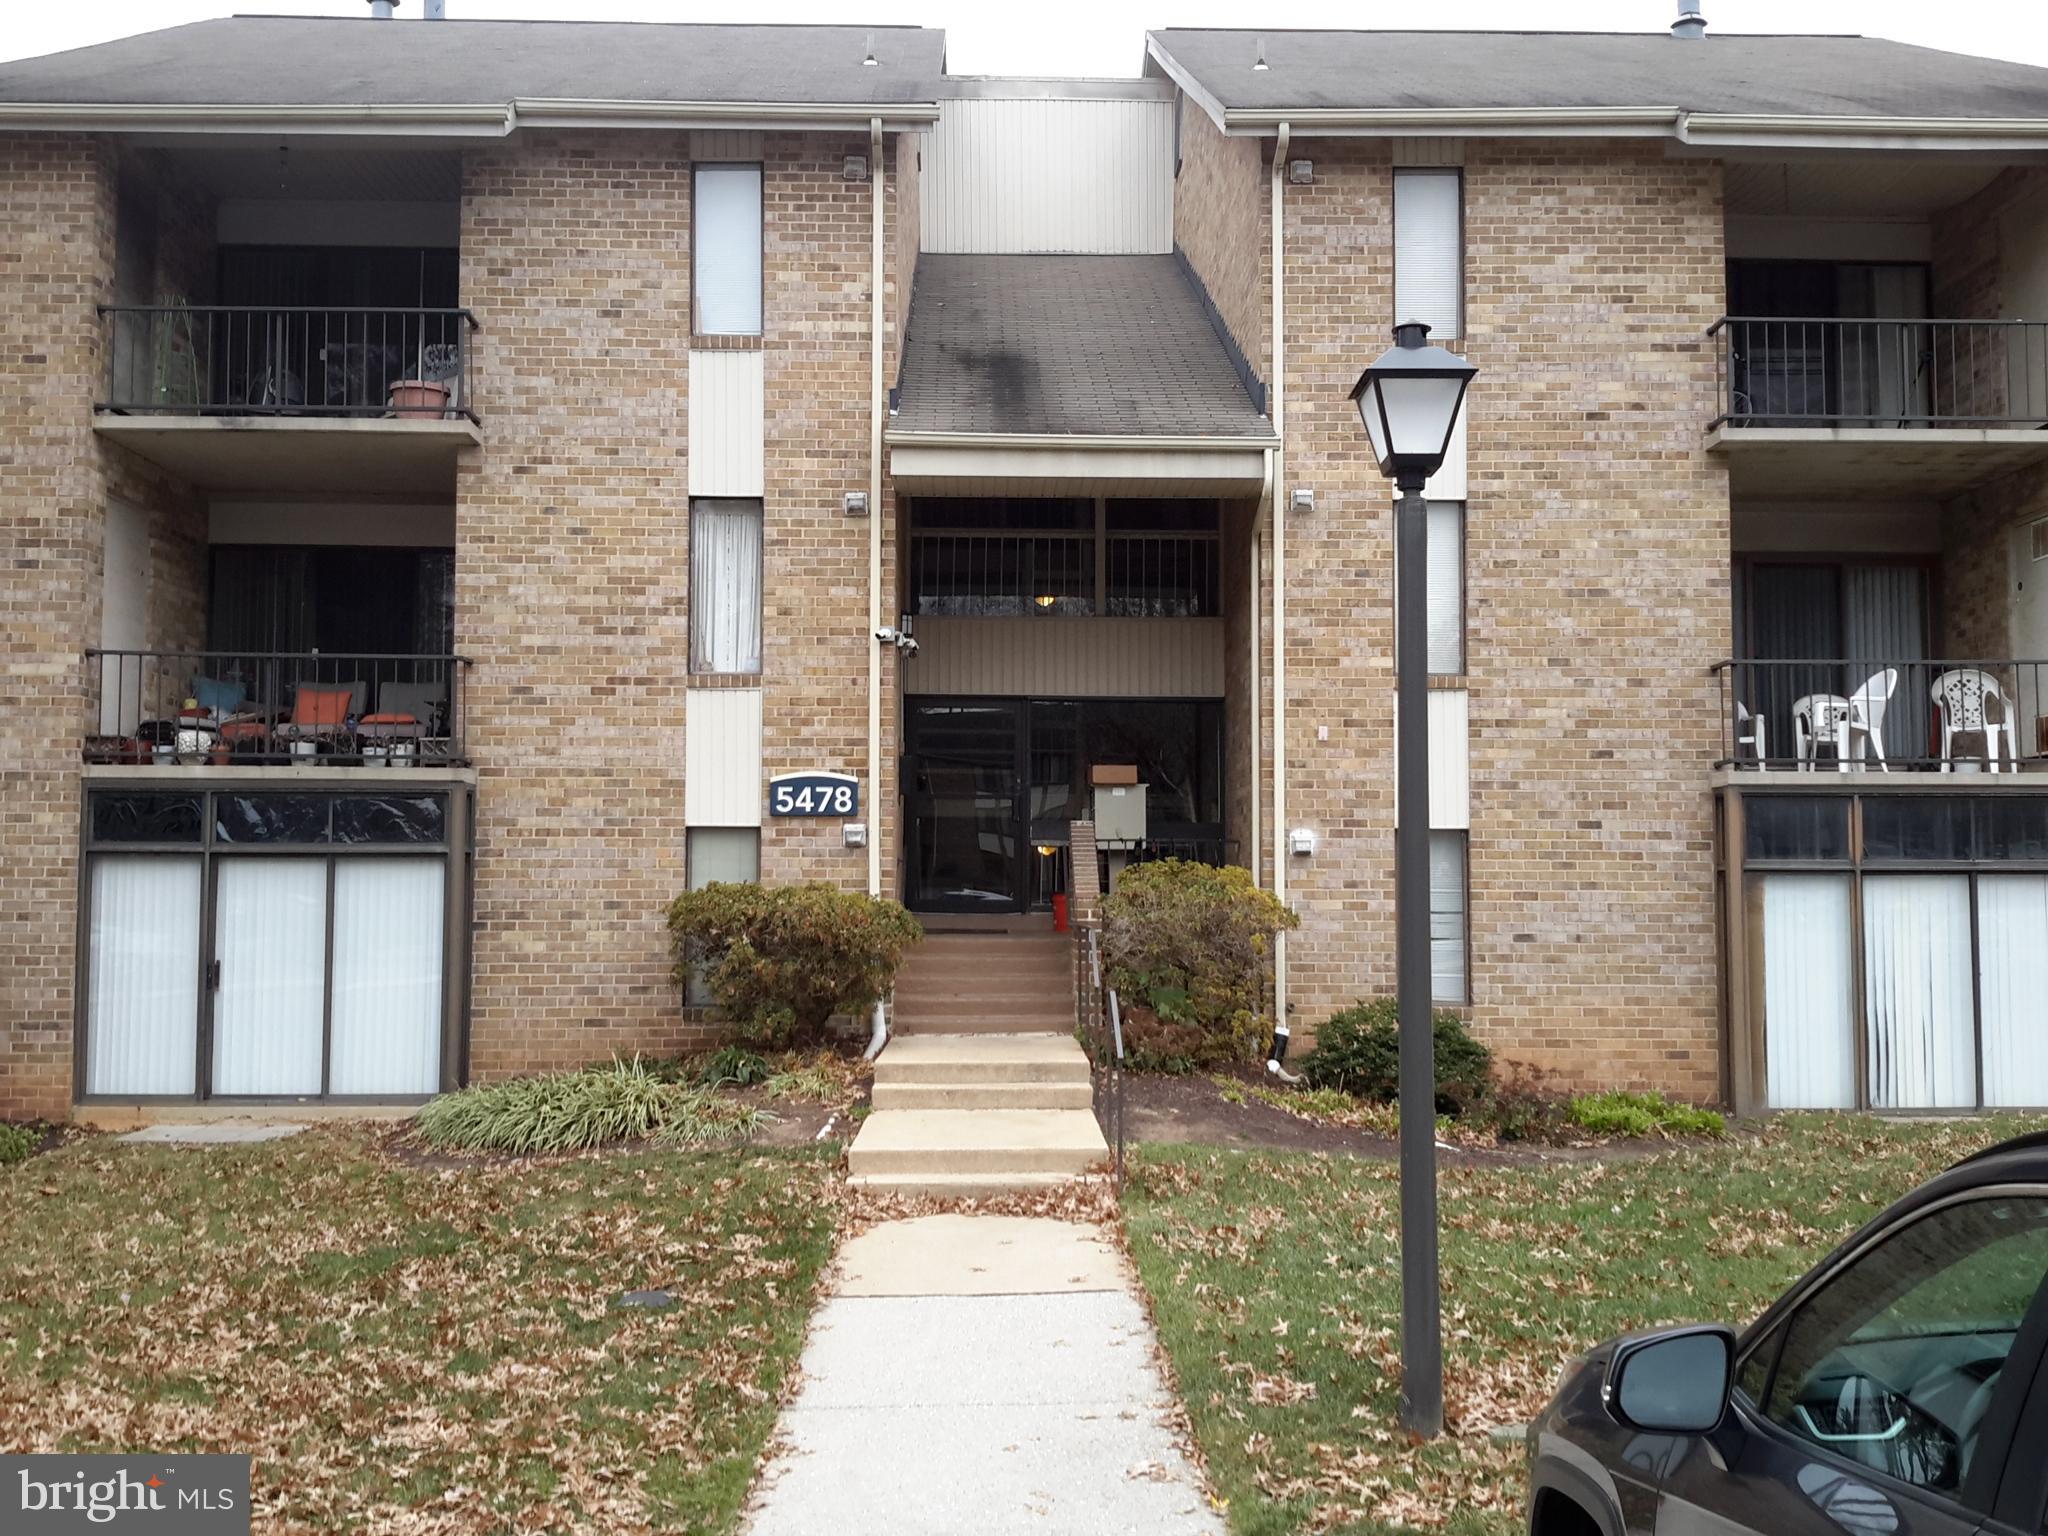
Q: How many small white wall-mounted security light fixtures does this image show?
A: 6